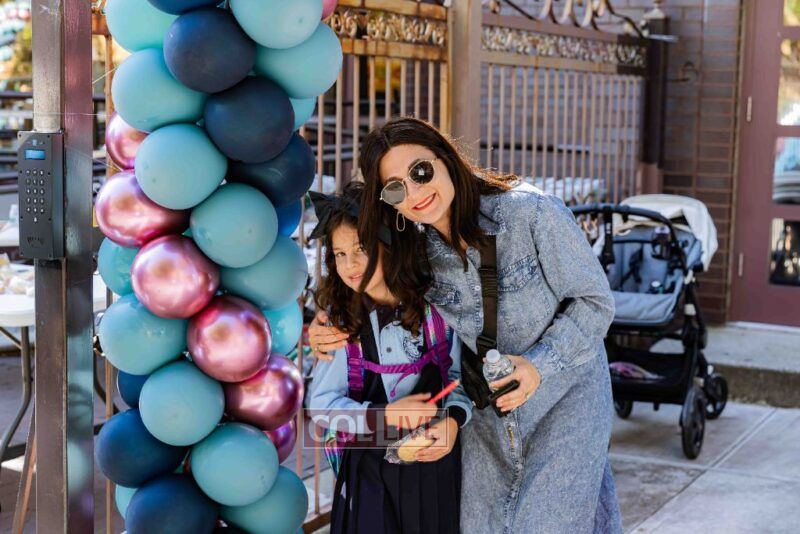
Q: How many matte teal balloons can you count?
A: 15